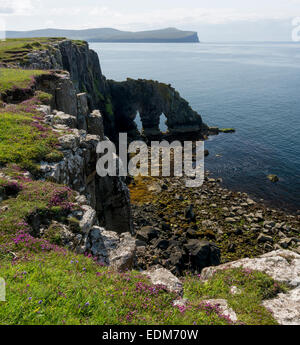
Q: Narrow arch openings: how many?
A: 2